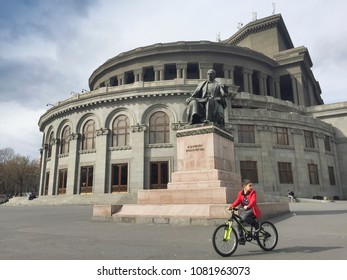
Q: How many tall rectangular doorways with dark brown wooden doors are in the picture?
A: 5